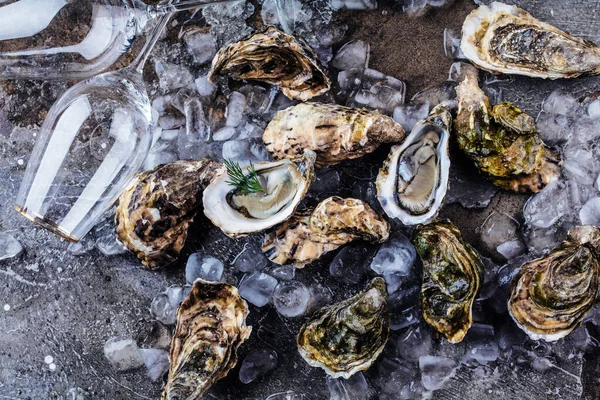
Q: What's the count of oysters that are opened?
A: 2